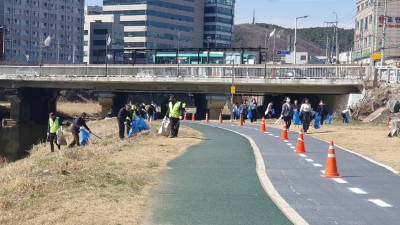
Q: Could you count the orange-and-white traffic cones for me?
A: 9